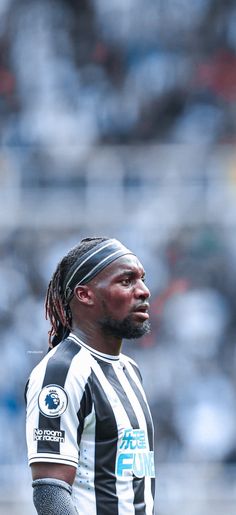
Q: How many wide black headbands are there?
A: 1